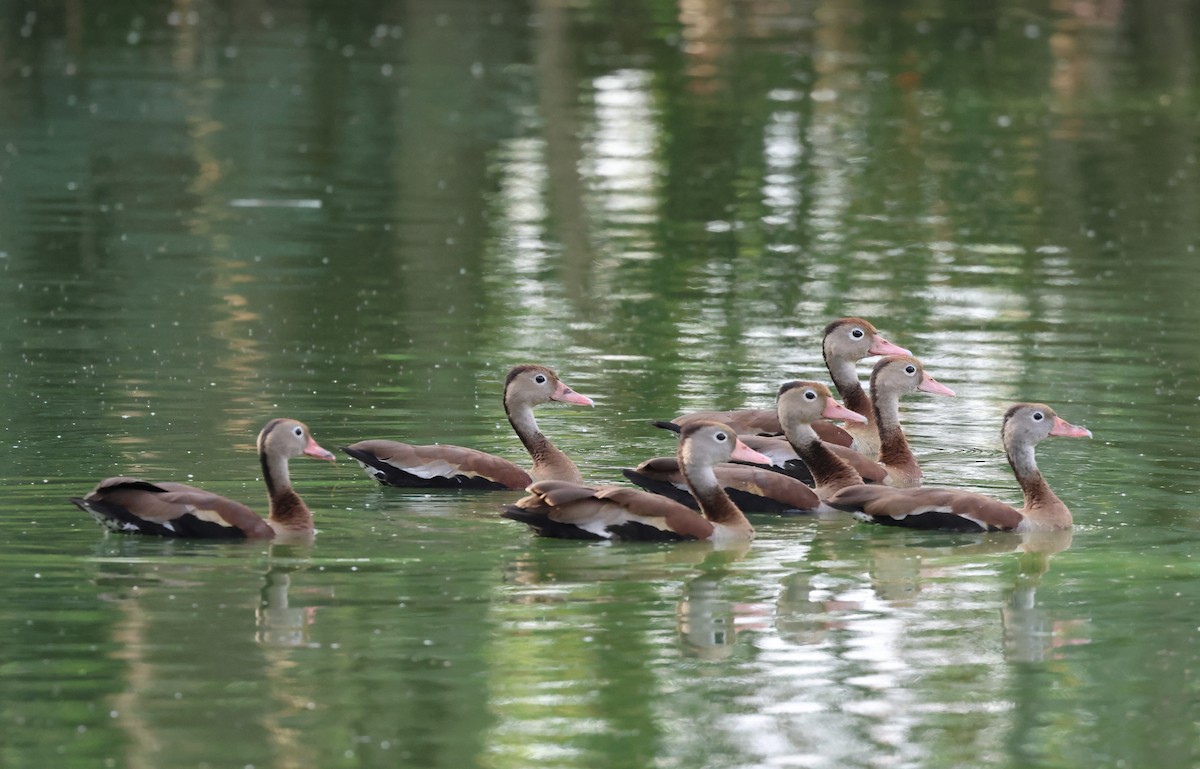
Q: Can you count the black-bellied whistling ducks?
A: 7